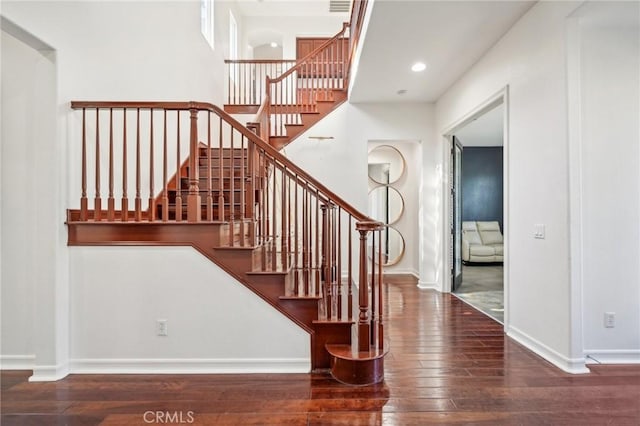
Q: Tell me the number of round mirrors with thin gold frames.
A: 3